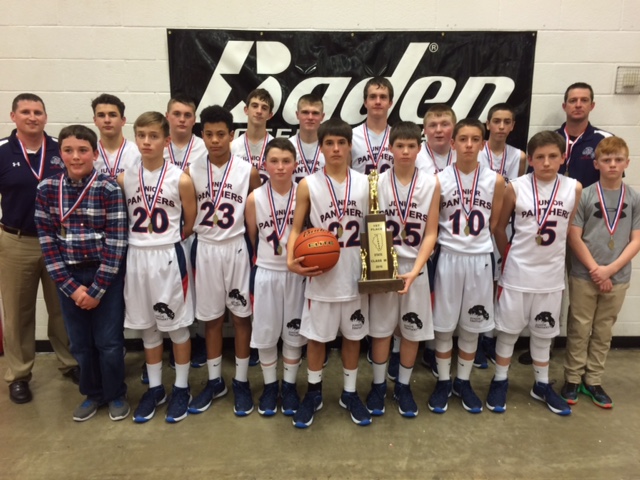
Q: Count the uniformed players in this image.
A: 14